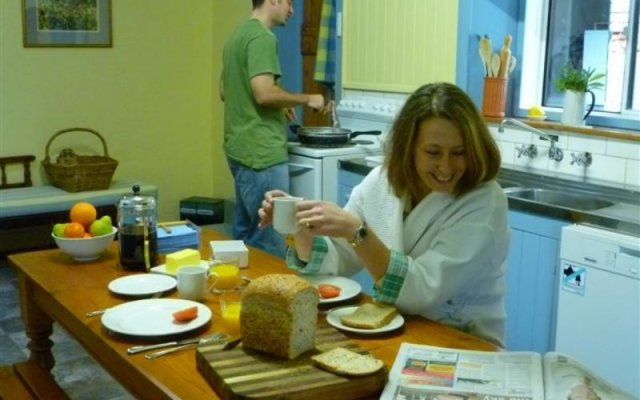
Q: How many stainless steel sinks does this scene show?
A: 1